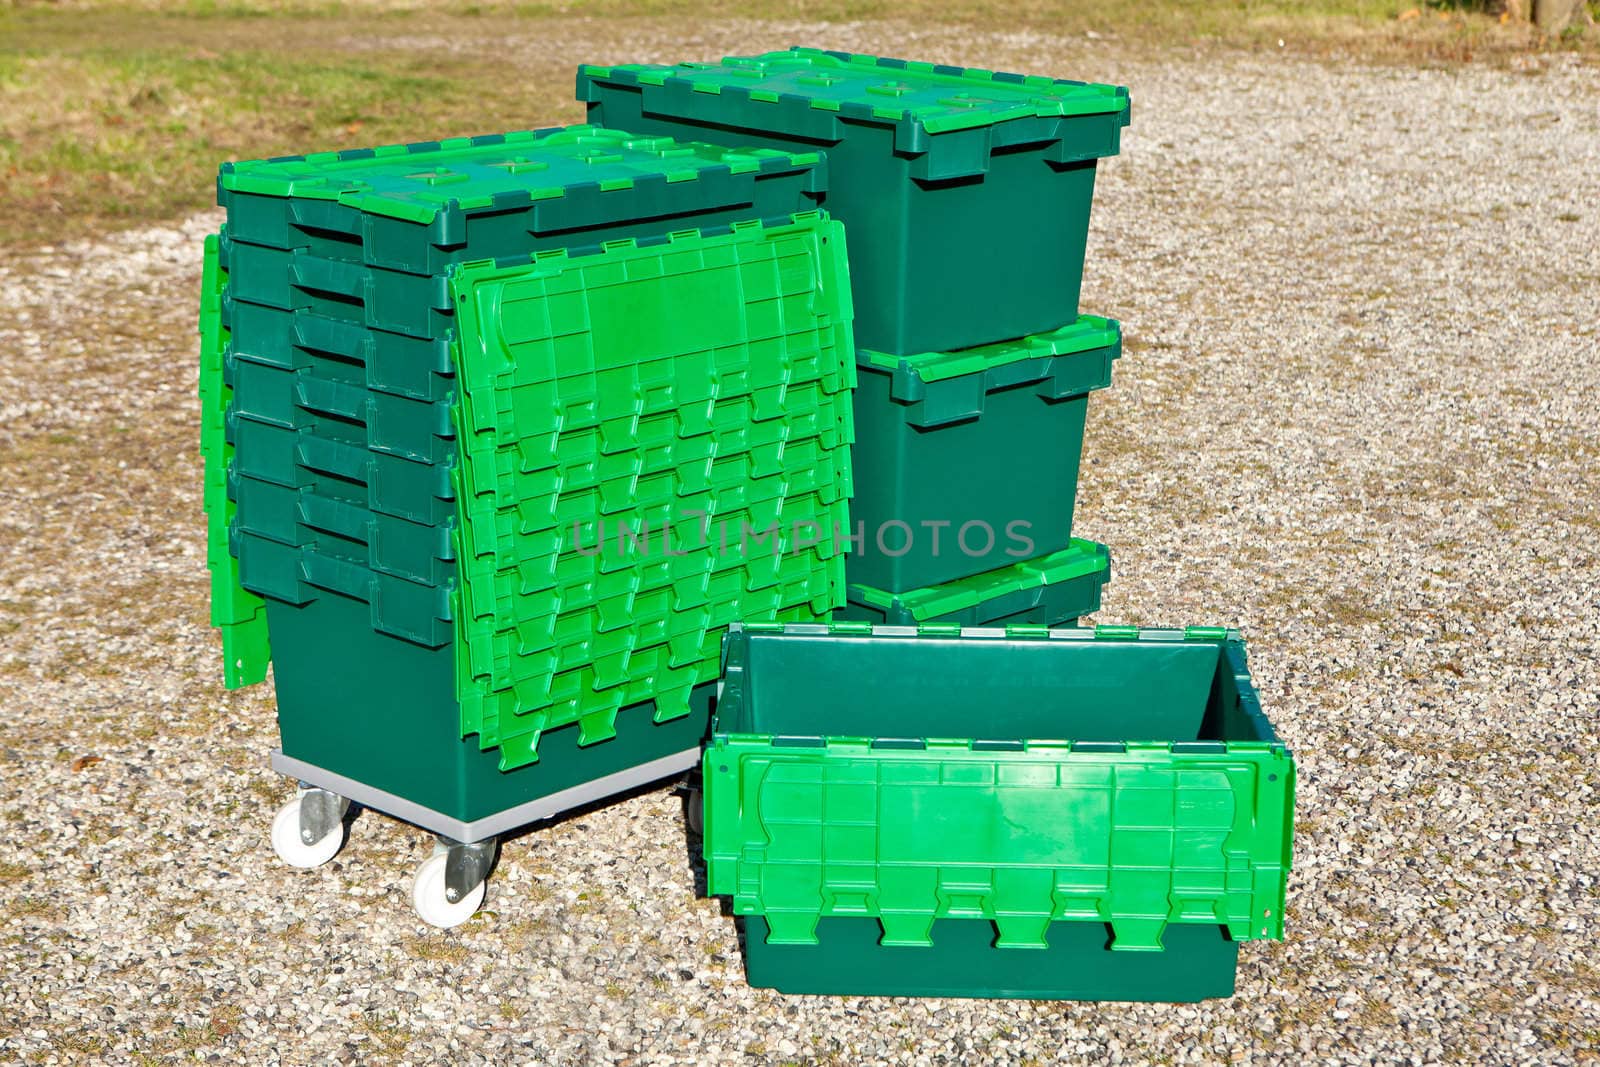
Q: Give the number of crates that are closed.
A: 4